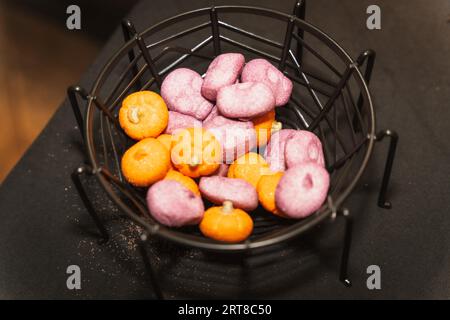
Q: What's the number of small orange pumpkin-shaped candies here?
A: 9